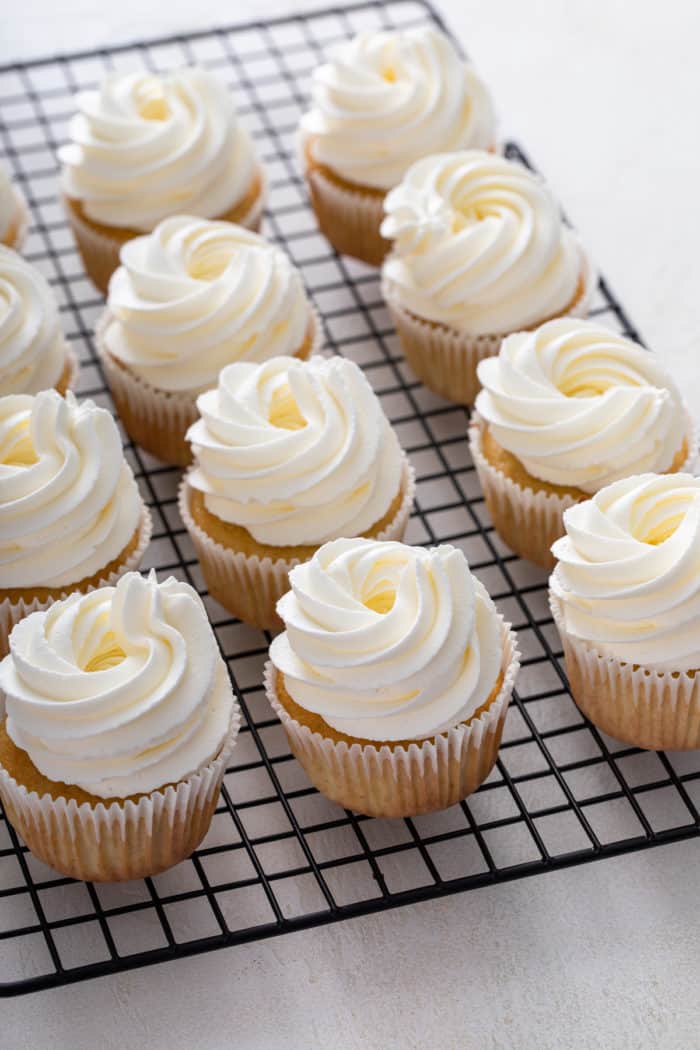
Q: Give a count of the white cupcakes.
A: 12